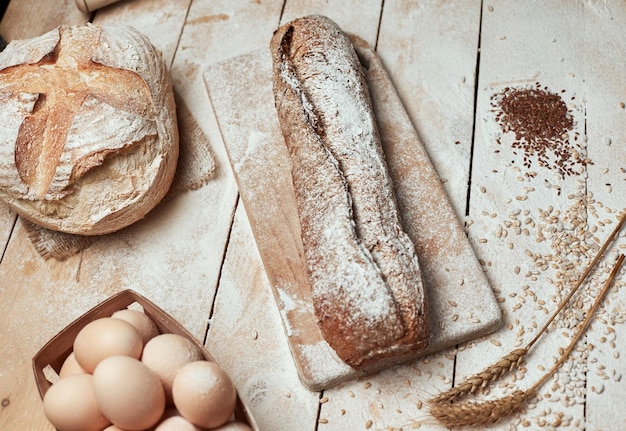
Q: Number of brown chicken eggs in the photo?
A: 10